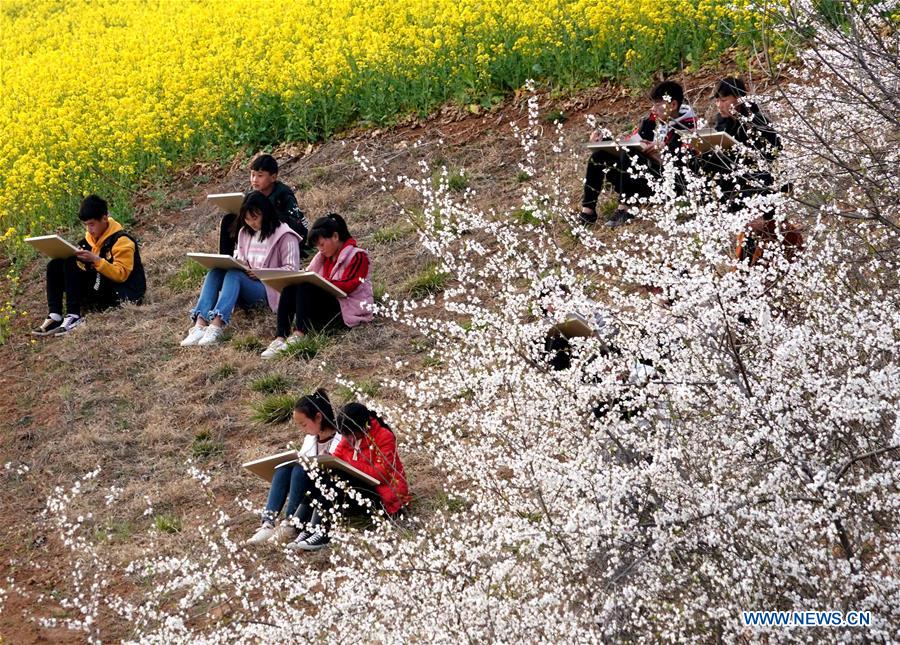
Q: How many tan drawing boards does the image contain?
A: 9